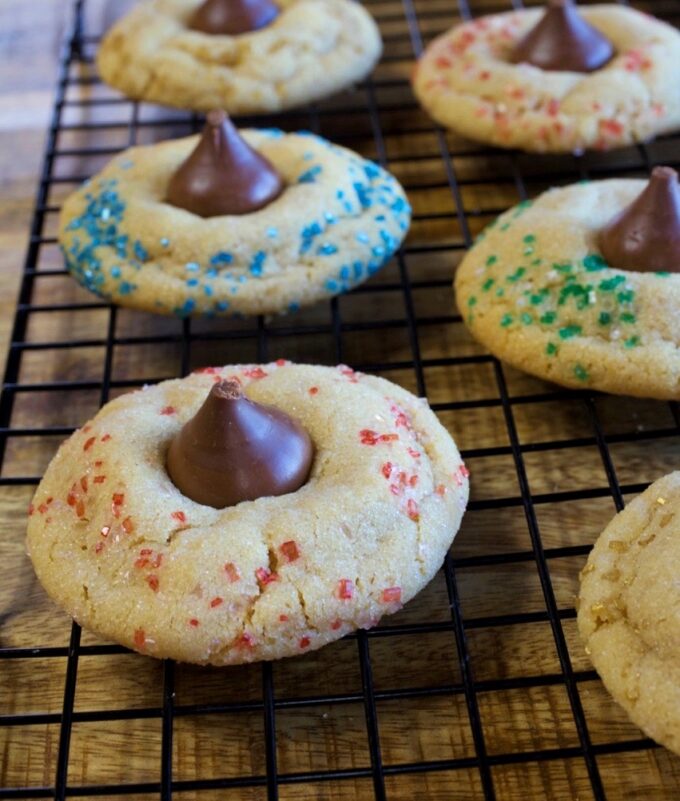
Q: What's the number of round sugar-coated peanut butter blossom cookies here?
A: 6